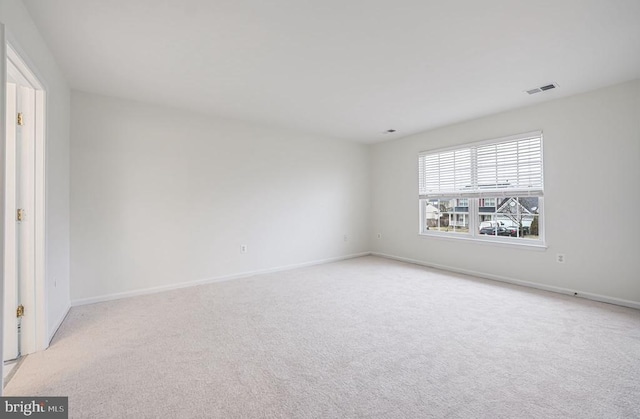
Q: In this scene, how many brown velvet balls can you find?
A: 0